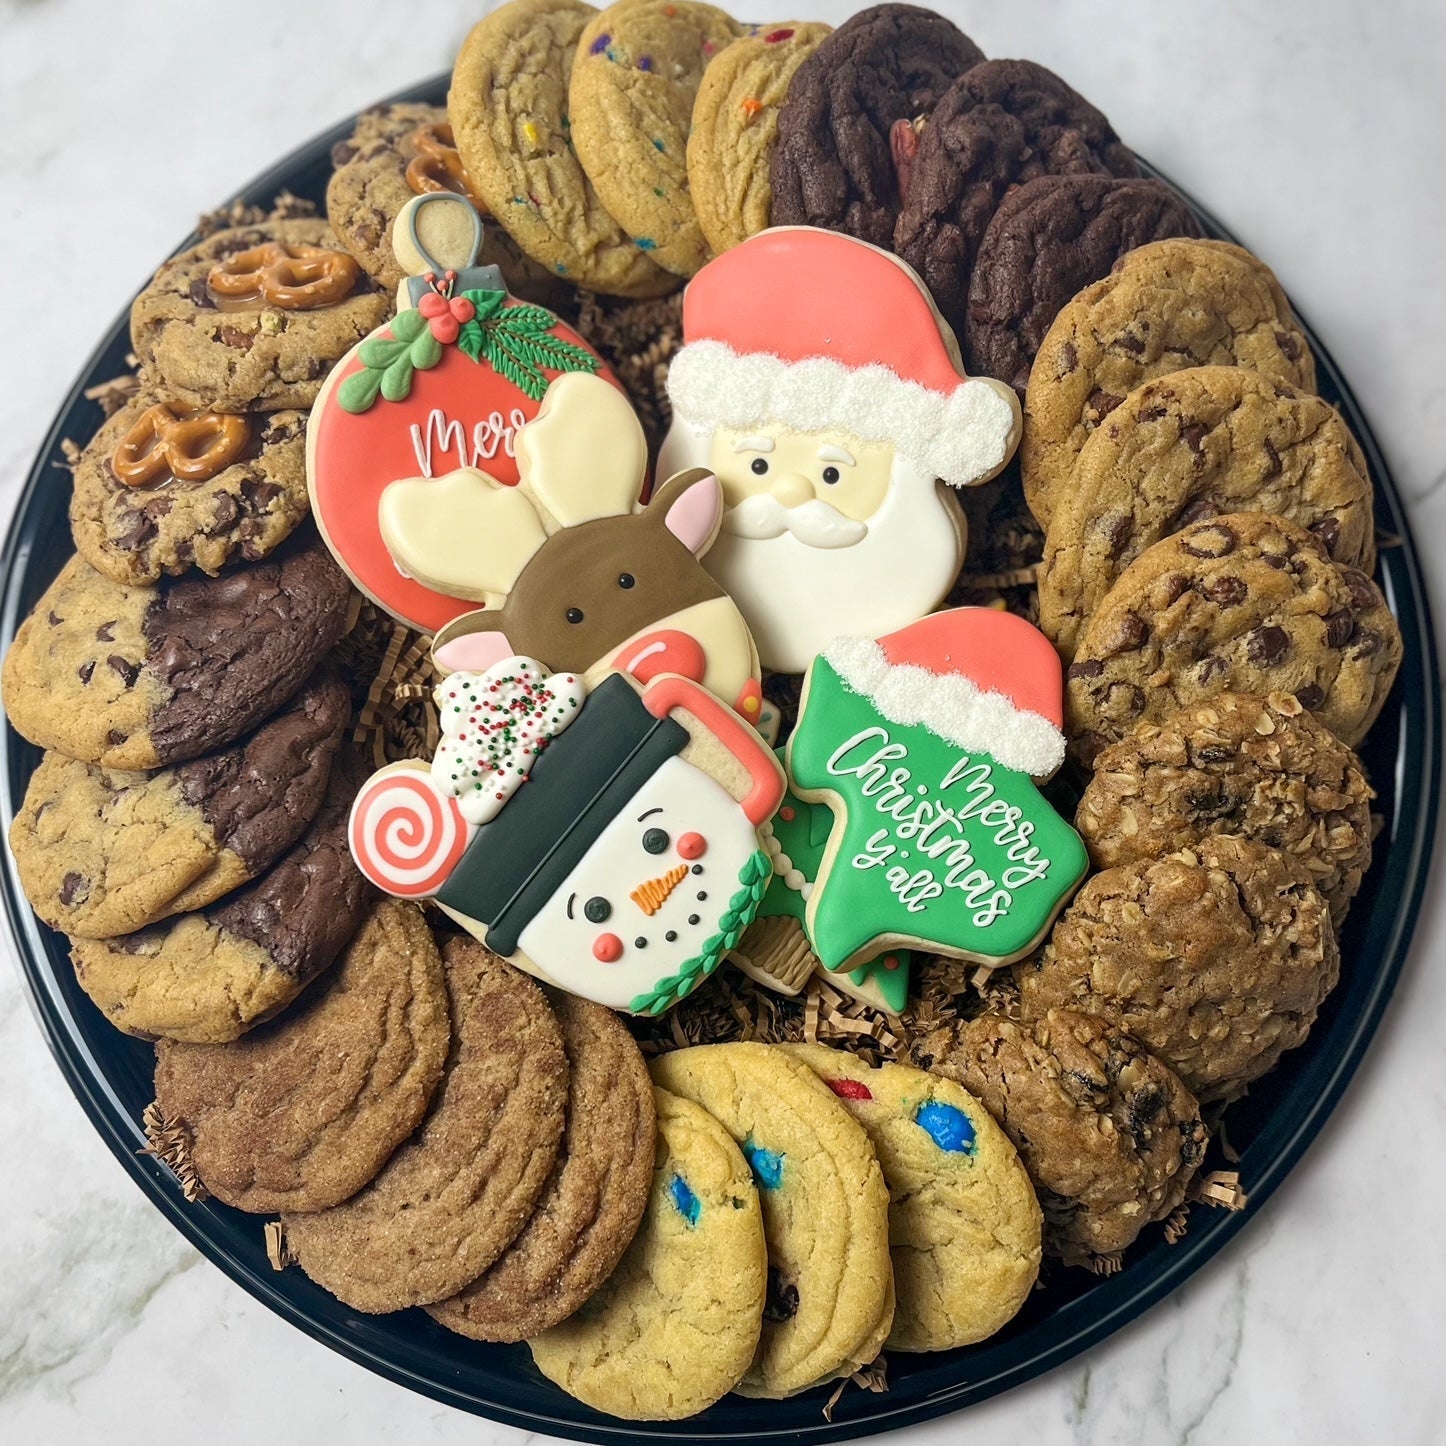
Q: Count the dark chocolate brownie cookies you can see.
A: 3